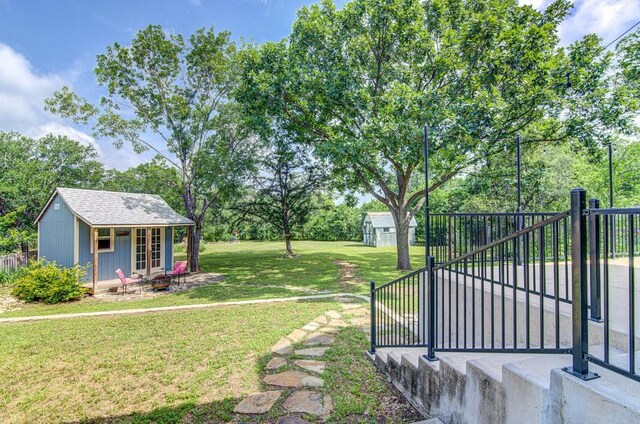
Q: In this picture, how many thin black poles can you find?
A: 3